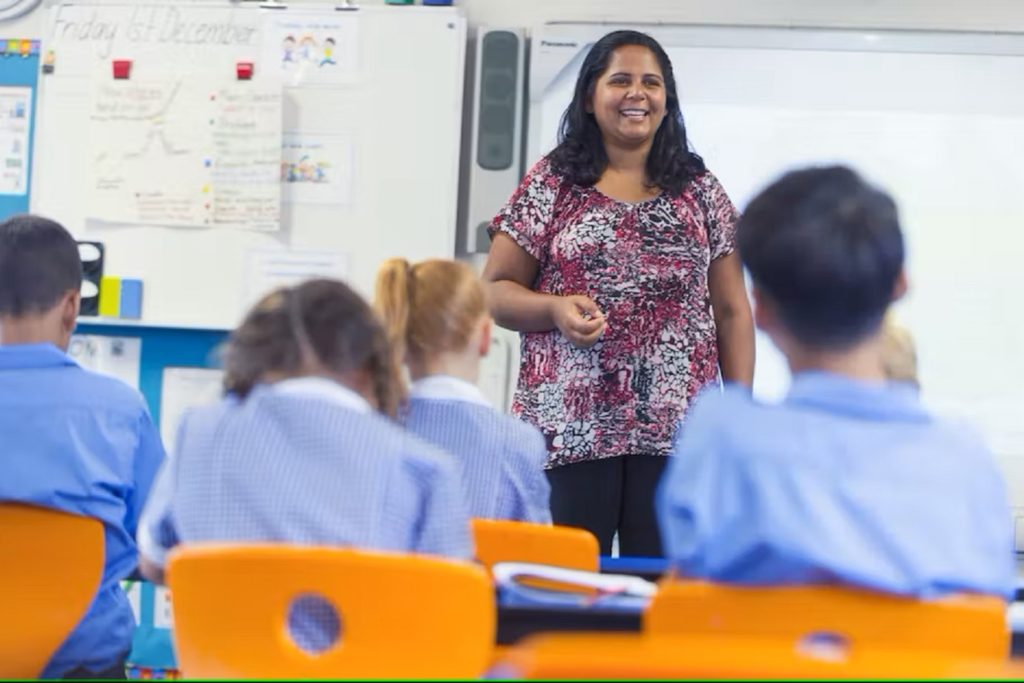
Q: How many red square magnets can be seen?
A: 2